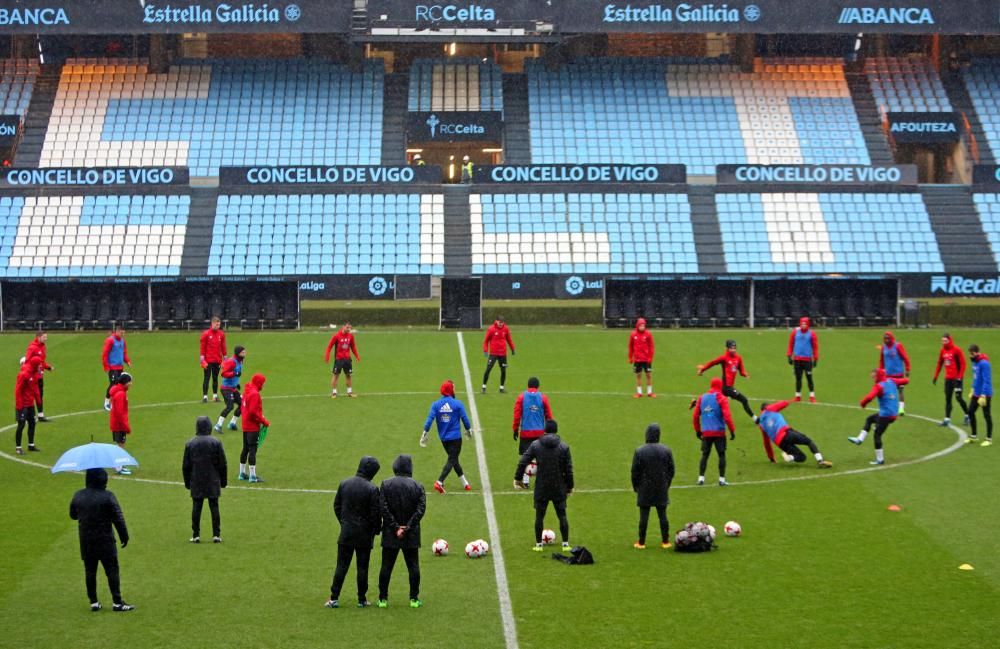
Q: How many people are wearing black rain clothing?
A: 6